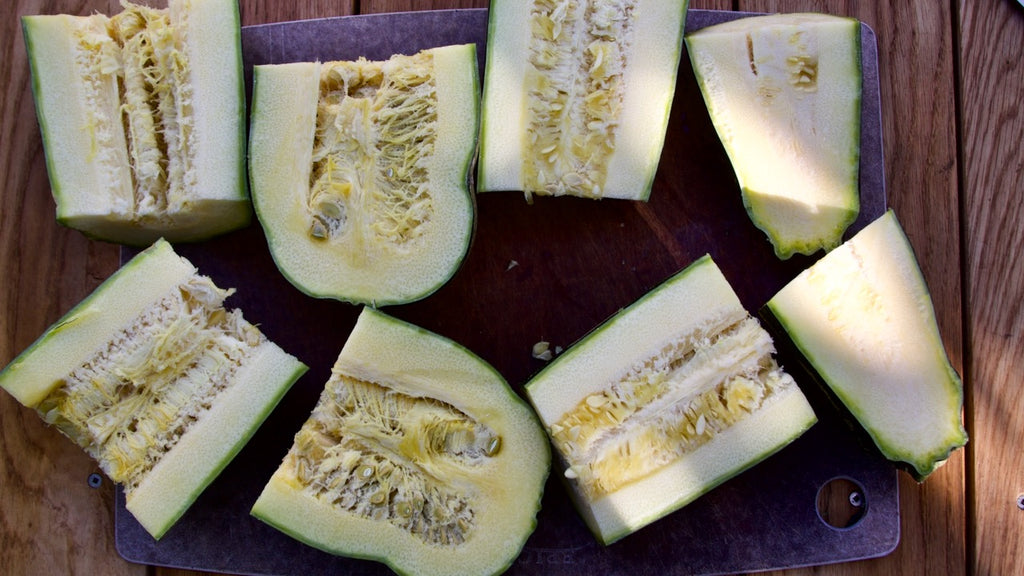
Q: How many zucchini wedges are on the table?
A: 8